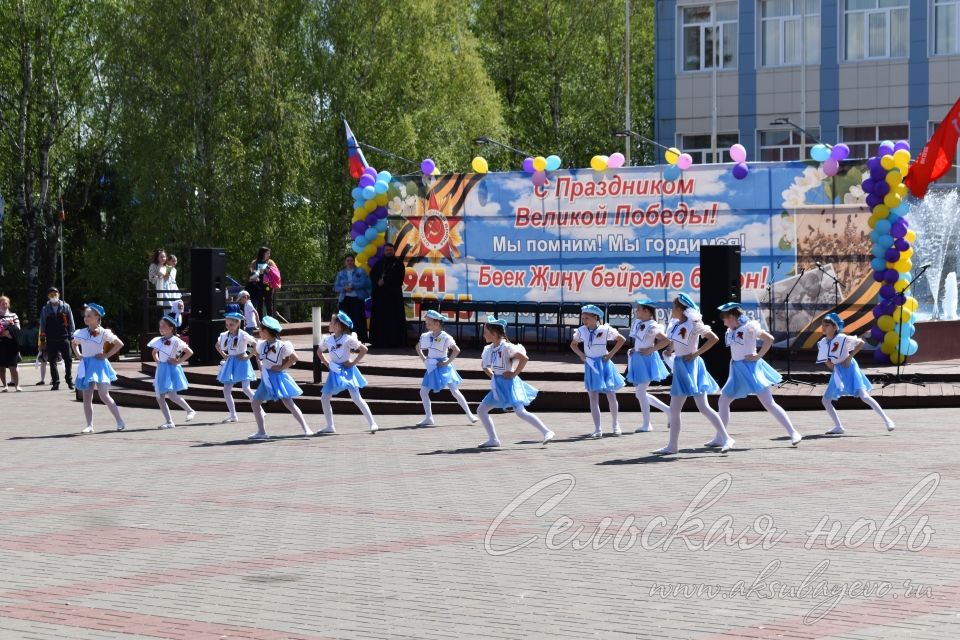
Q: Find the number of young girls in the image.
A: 12